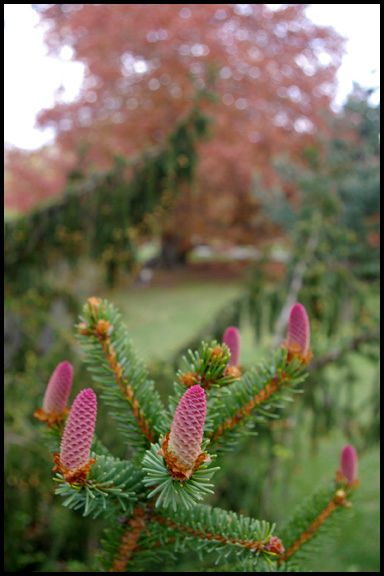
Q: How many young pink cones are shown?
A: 6